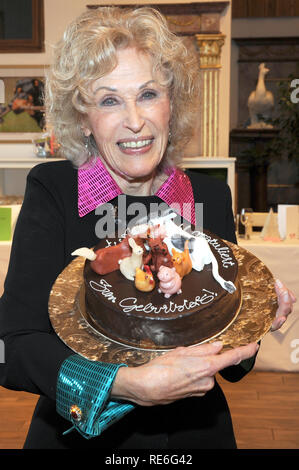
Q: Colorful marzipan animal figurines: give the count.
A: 7